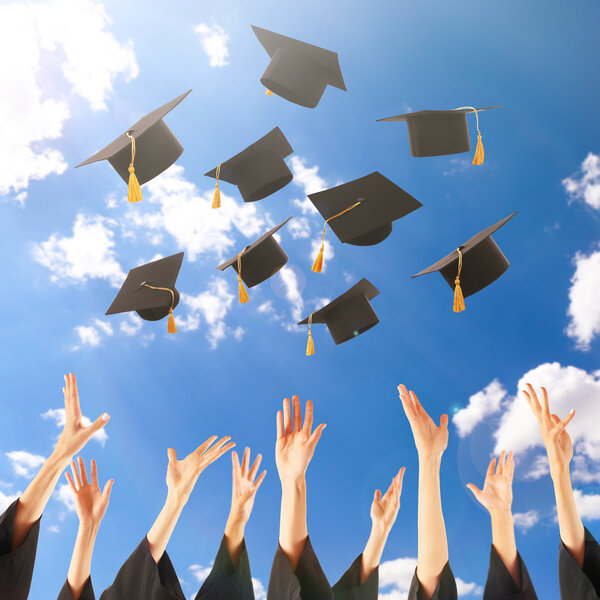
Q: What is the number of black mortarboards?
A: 9